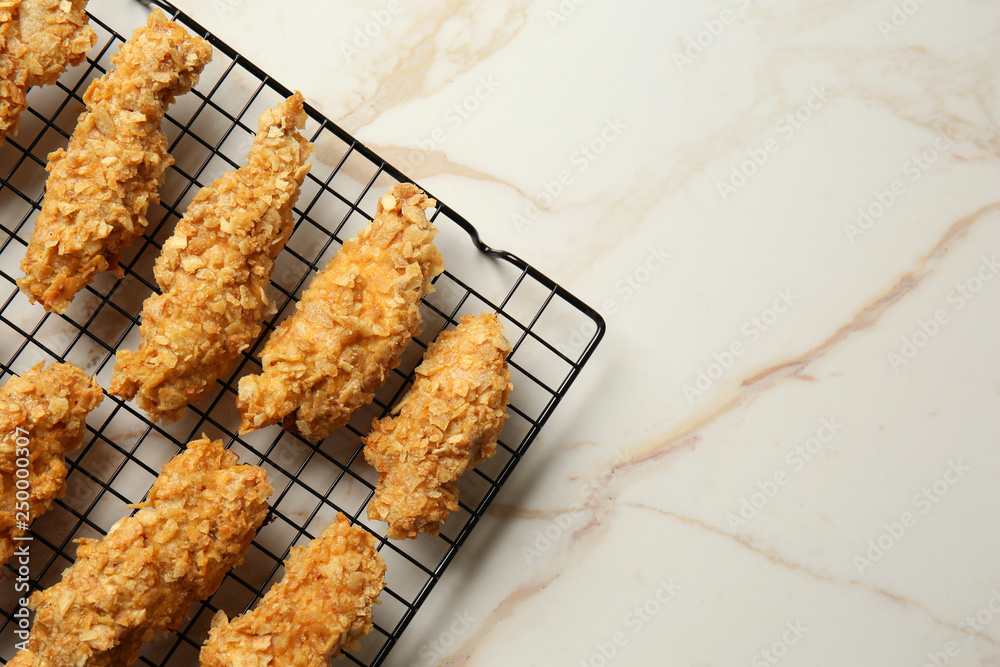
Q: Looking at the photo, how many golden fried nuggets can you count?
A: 8